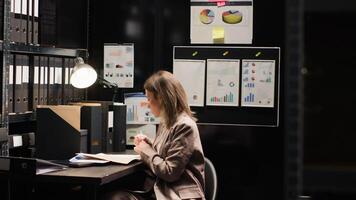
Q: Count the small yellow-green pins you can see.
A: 3